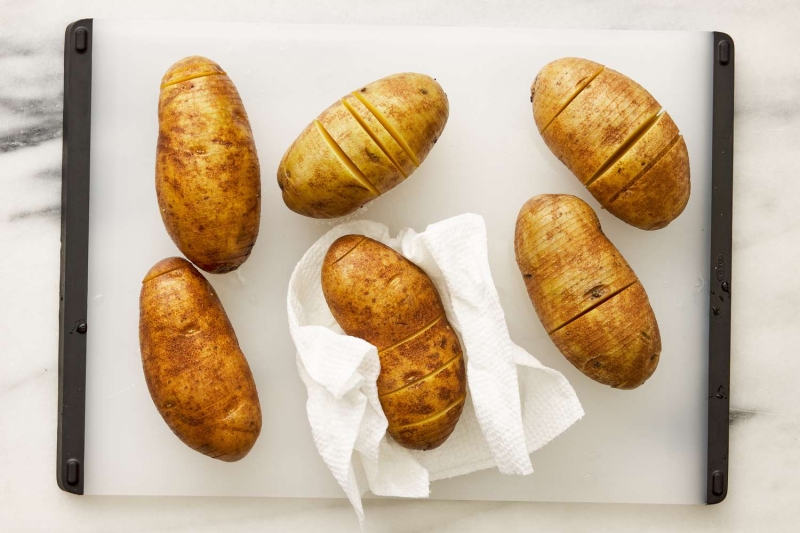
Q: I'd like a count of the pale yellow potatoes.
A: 1